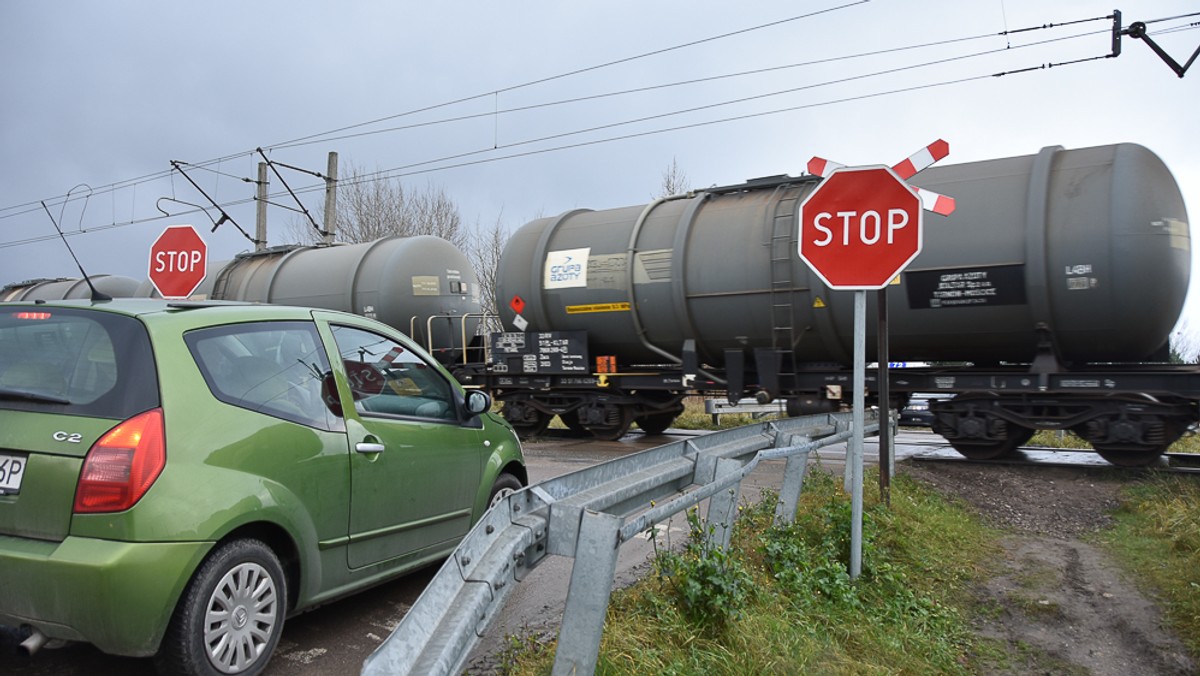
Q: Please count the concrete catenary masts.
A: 2